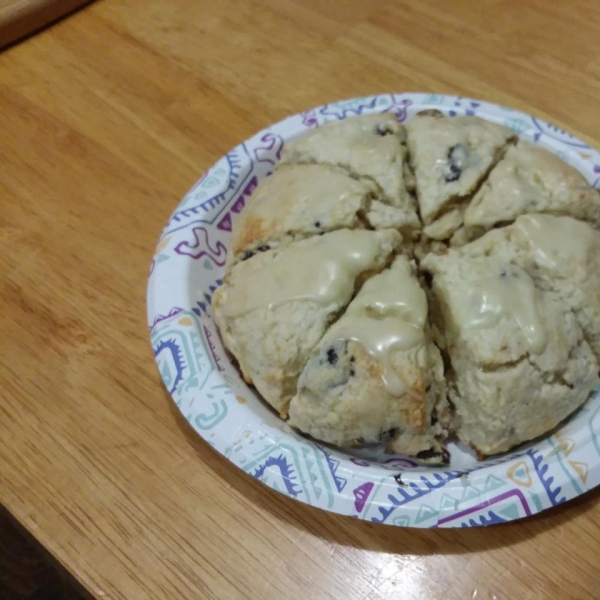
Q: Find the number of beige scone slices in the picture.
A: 8